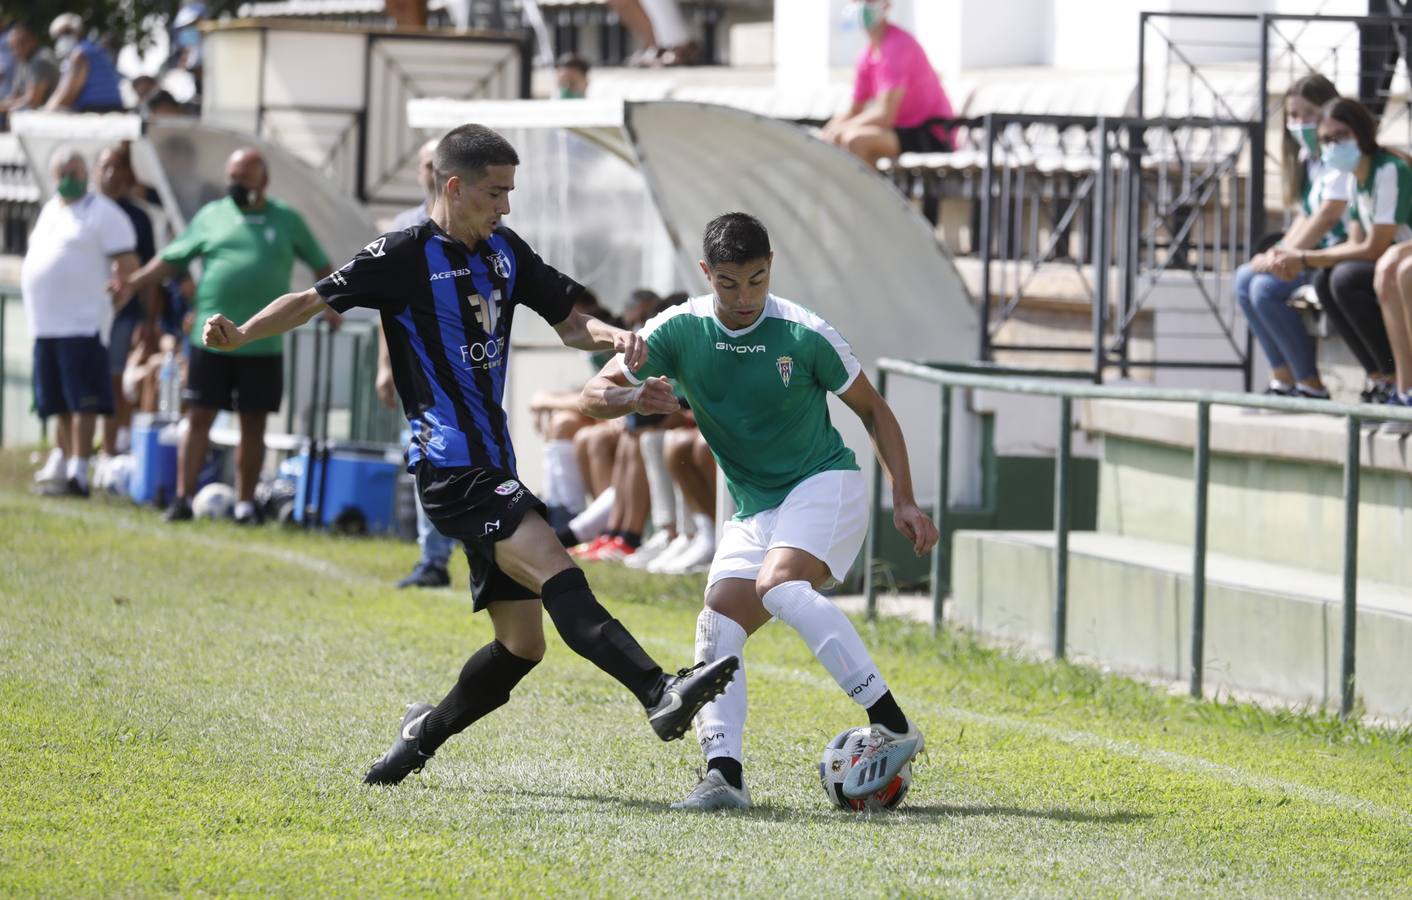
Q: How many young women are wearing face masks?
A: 2